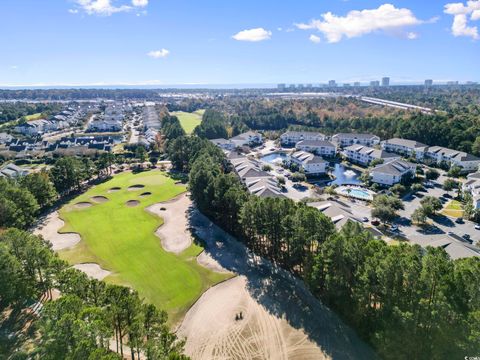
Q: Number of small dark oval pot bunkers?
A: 6